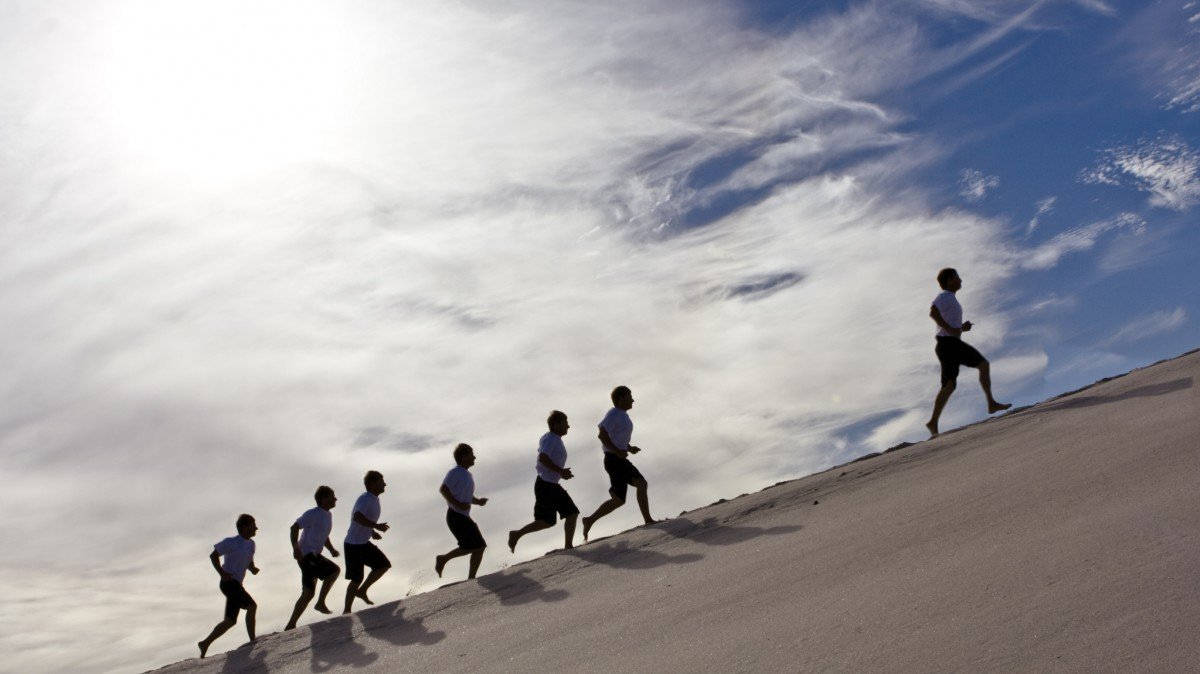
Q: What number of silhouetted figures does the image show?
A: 7